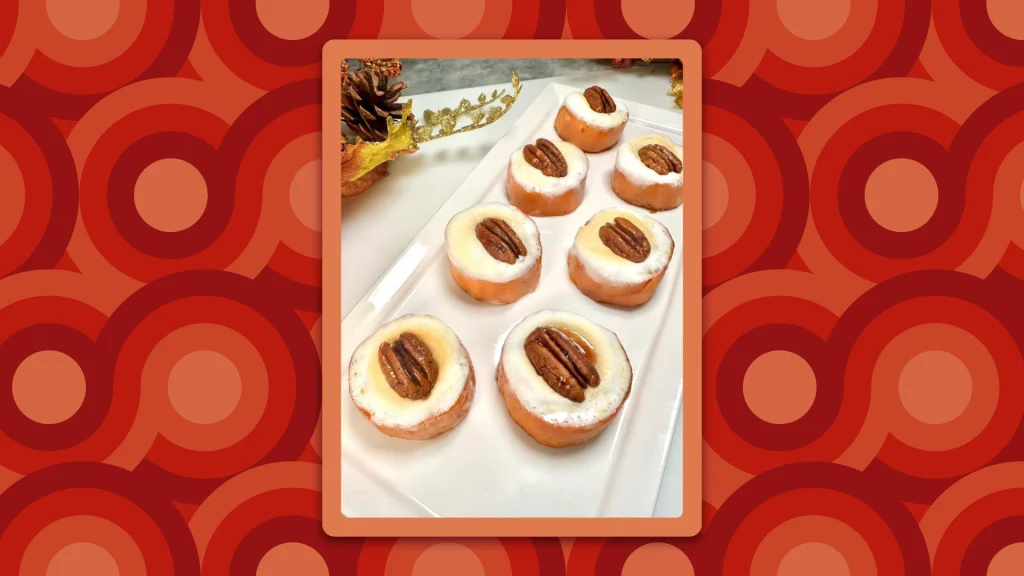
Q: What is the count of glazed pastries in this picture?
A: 7